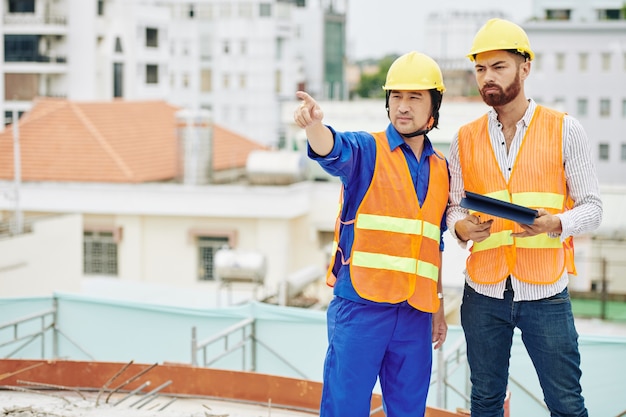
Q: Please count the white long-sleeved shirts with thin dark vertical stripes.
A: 1